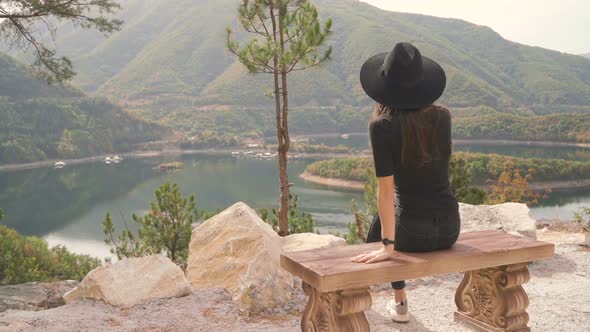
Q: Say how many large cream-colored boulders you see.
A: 4